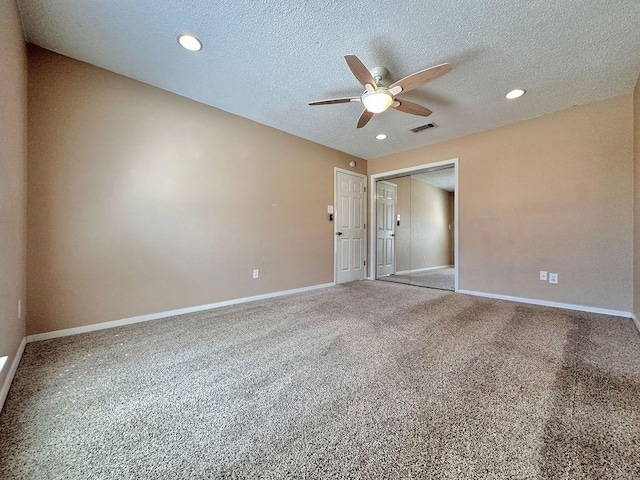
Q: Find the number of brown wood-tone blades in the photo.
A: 5